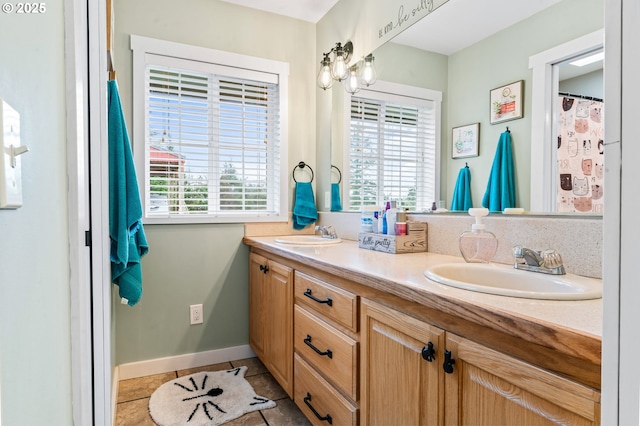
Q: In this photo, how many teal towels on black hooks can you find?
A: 2